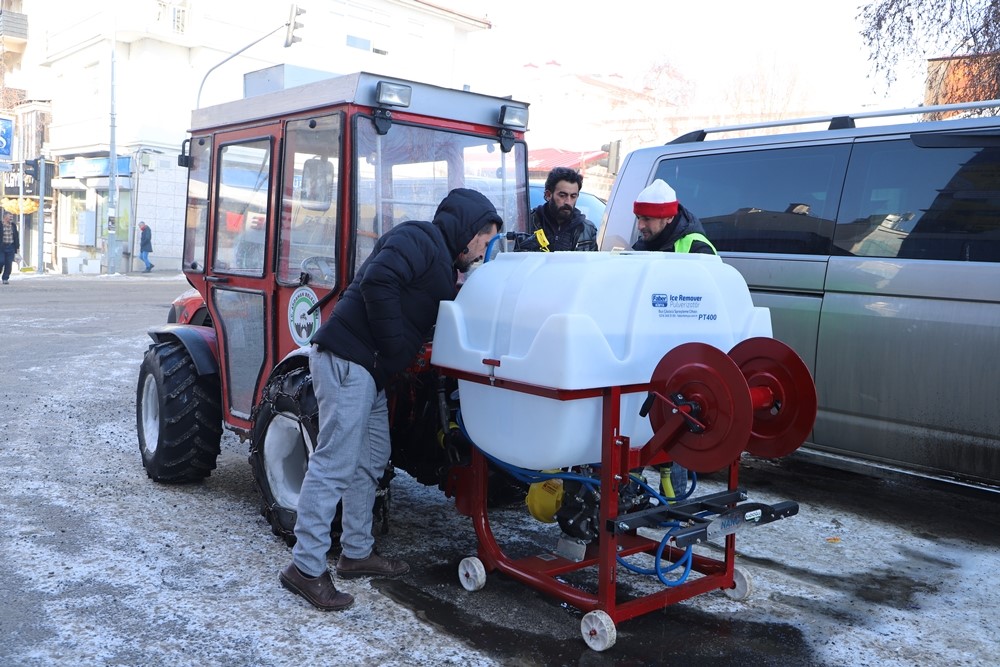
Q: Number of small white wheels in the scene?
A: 3